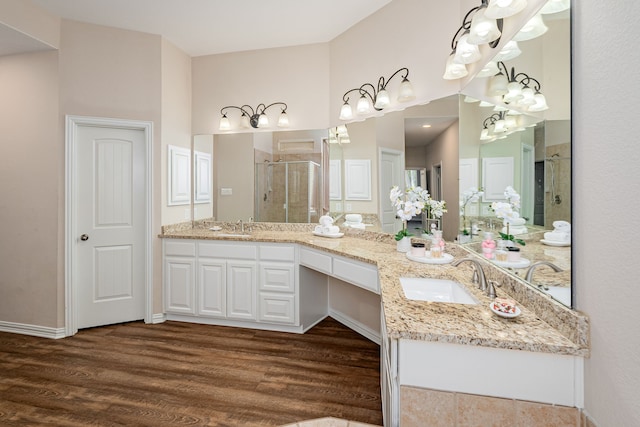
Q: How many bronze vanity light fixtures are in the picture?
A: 3